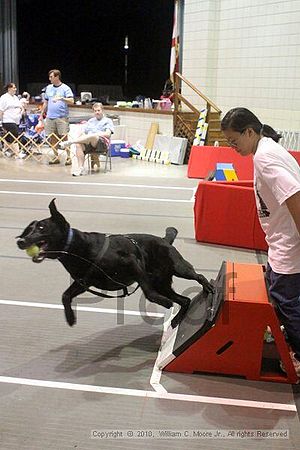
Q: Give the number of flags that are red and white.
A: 1